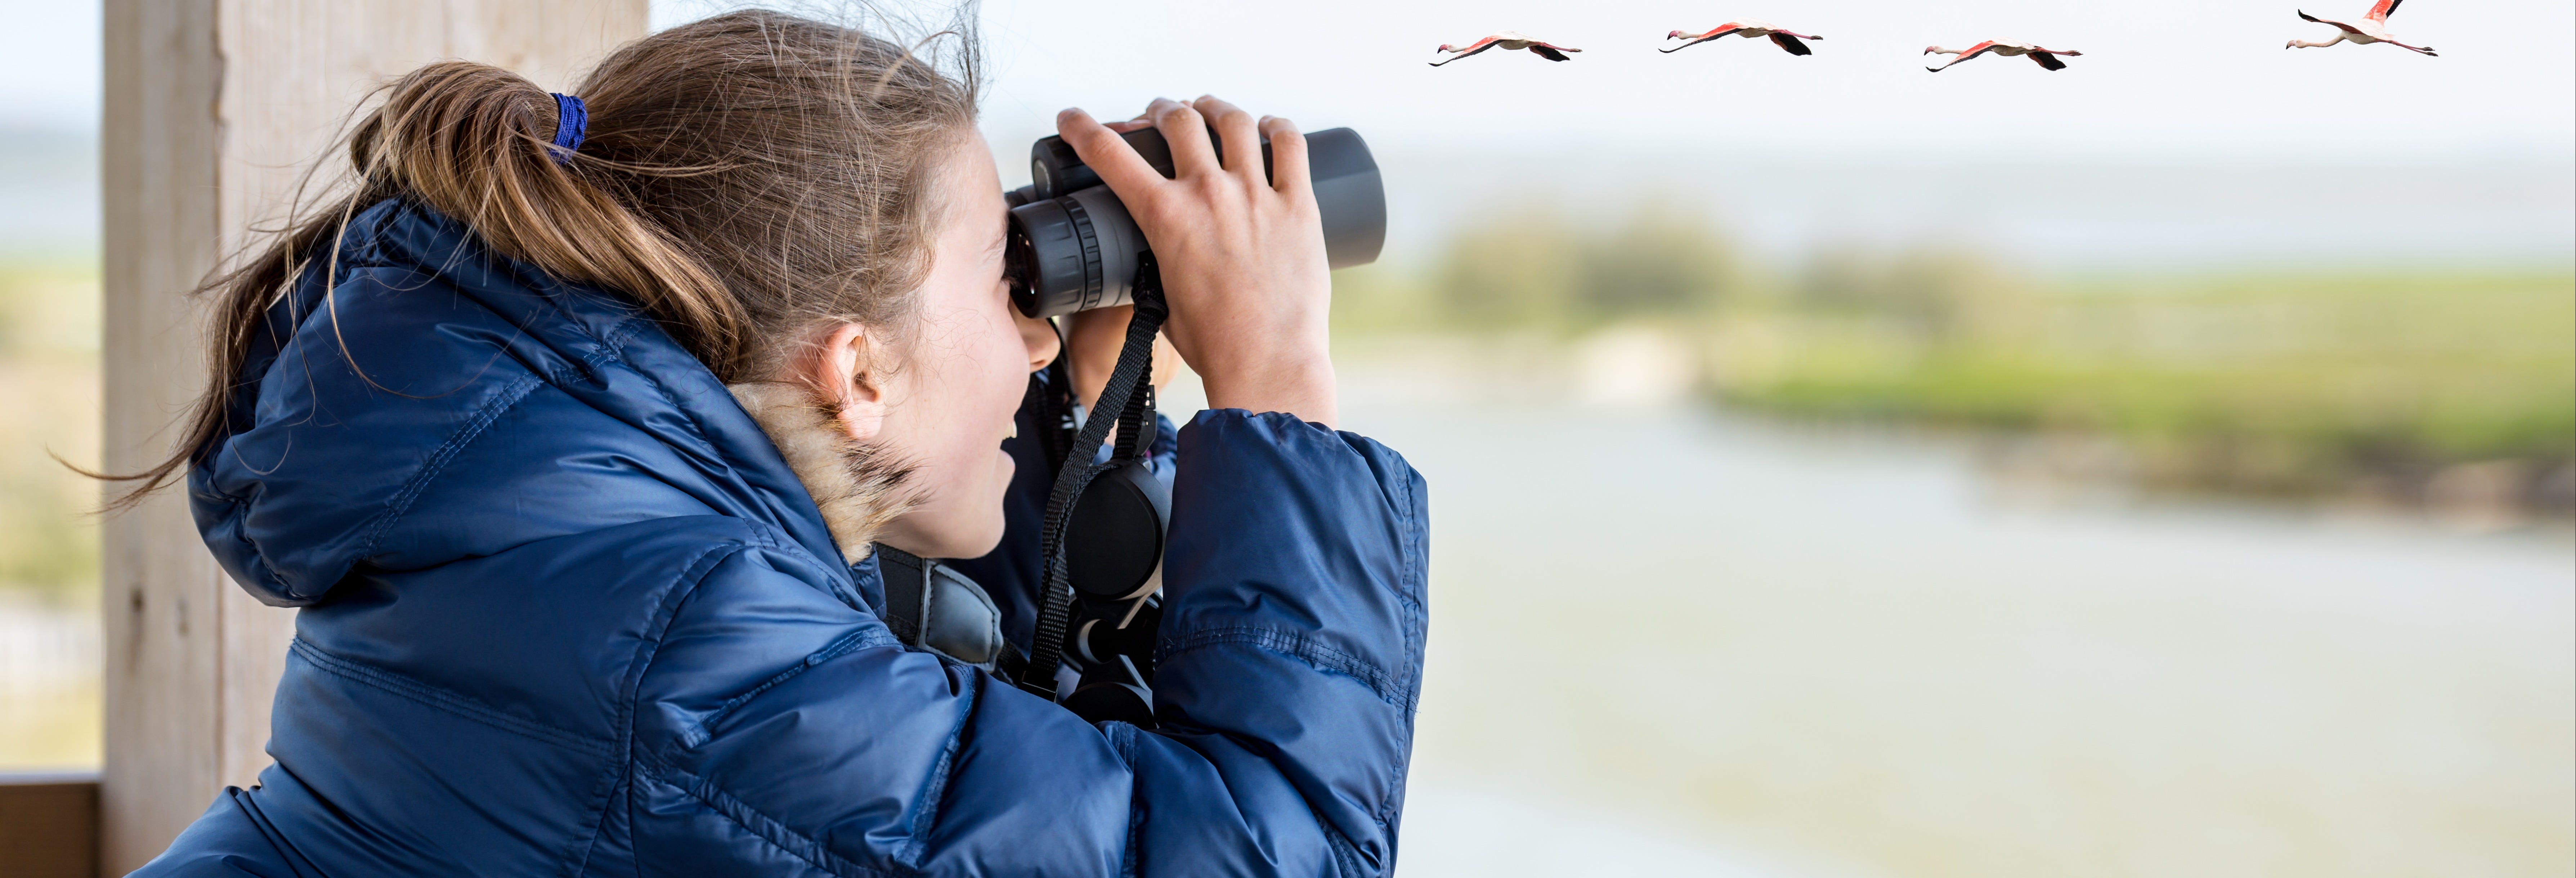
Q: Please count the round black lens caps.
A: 2